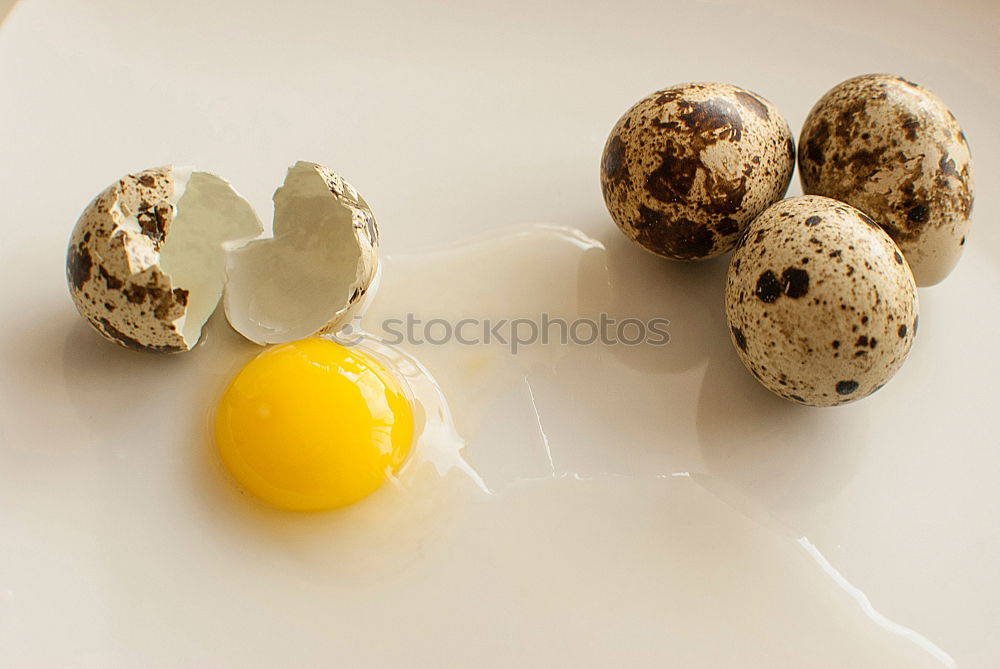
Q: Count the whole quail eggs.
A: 3